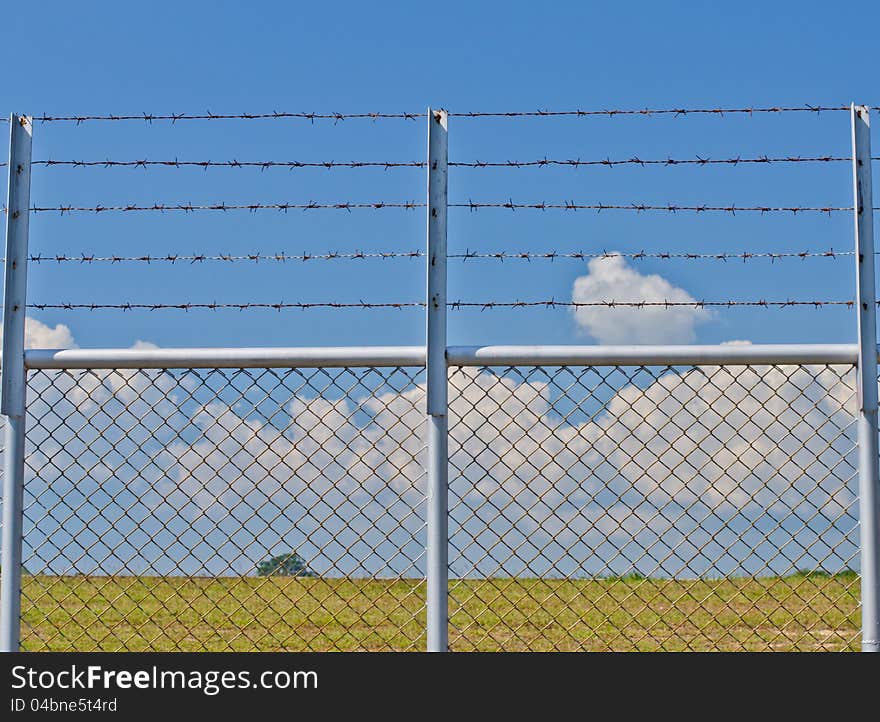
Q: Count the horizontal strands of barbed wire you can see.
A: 5